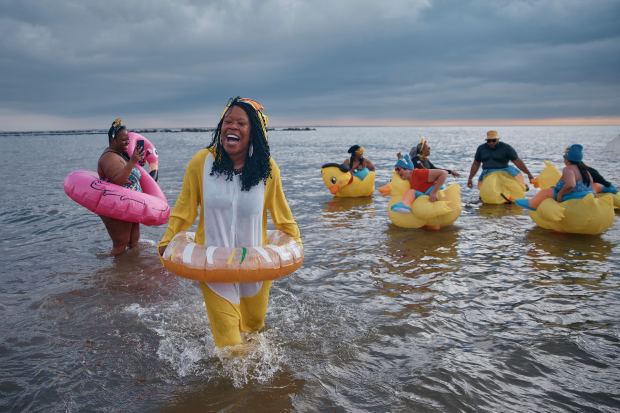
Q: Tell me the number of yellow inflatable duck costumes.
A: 5